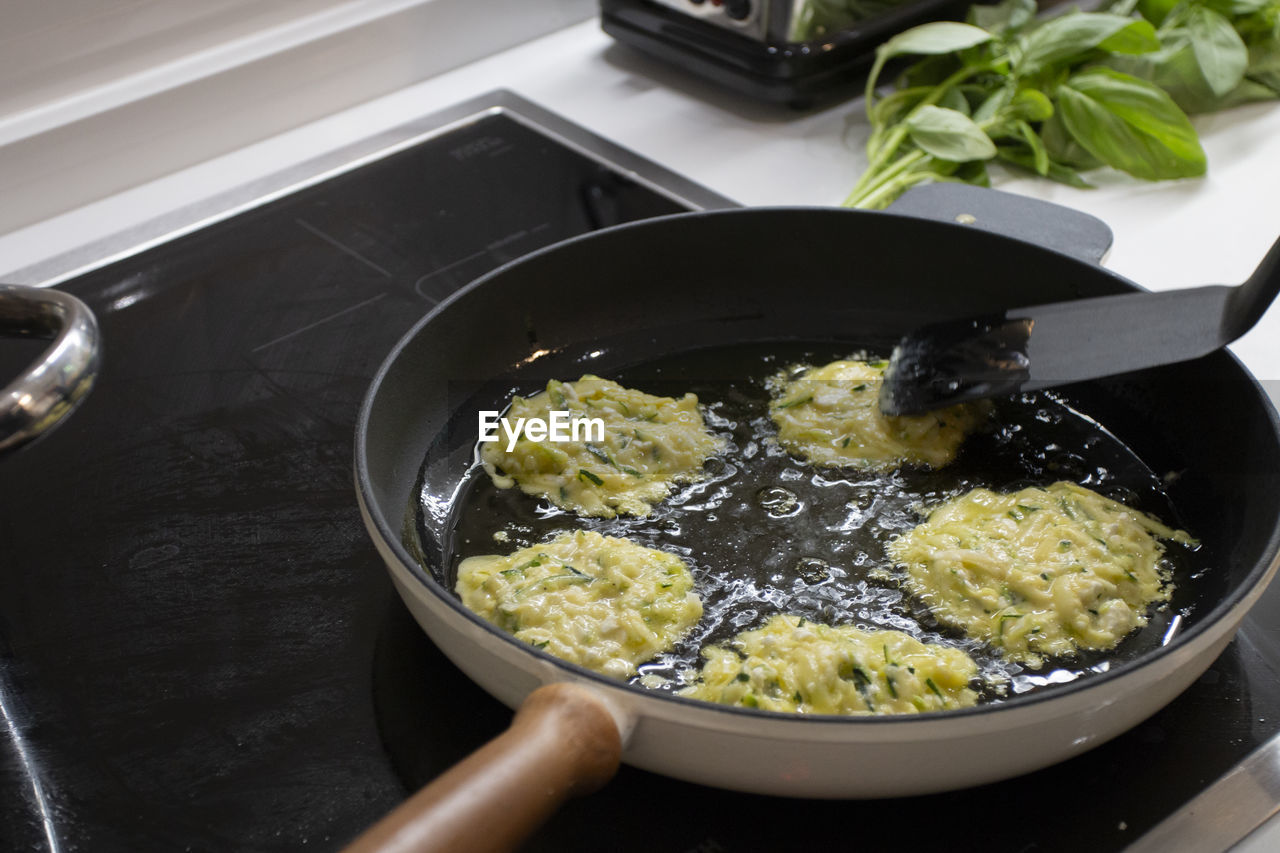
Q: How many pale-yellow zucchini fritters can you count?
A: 5